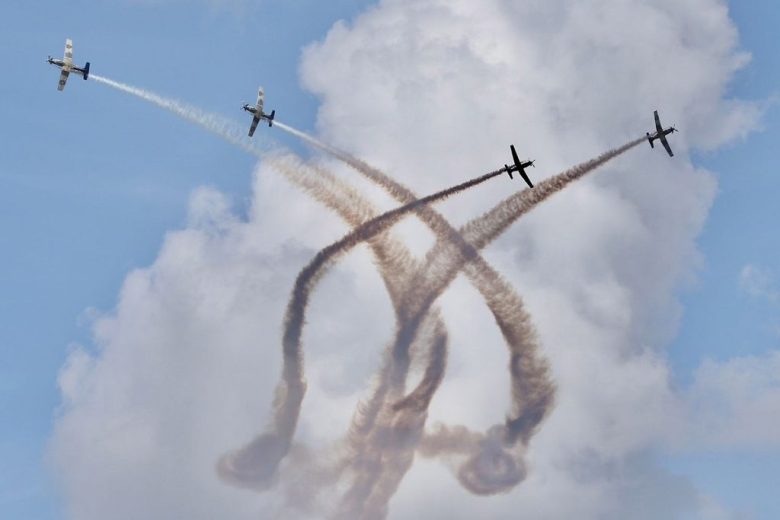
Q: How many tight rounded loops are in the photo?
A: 2